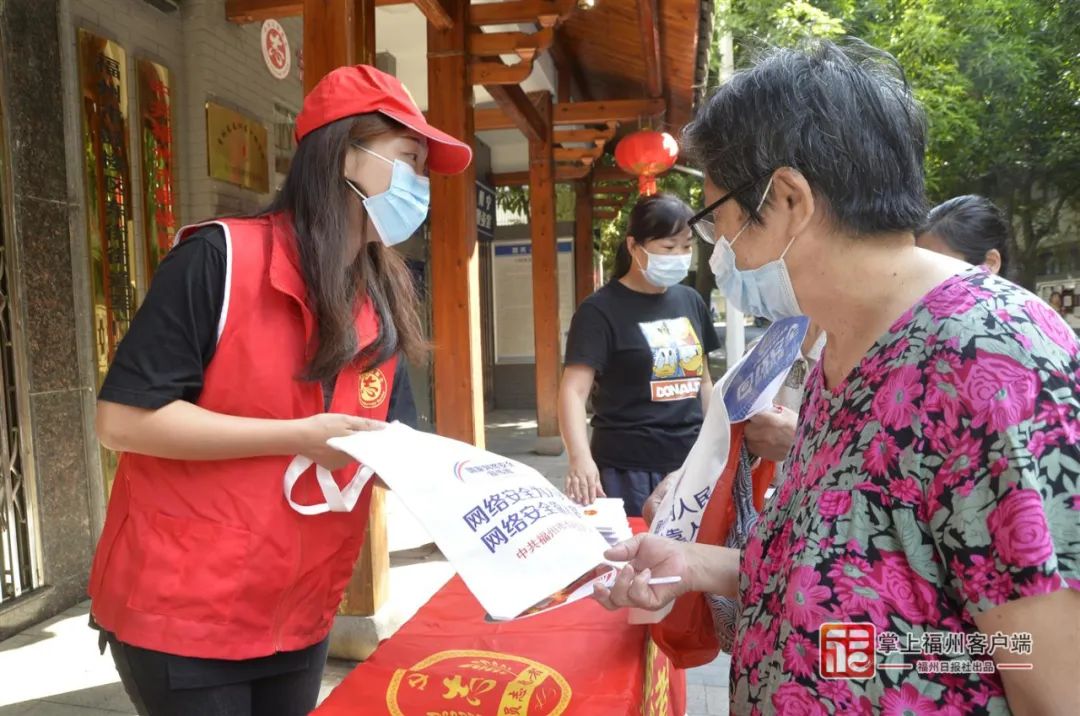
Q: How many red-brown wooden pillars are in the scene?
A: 4